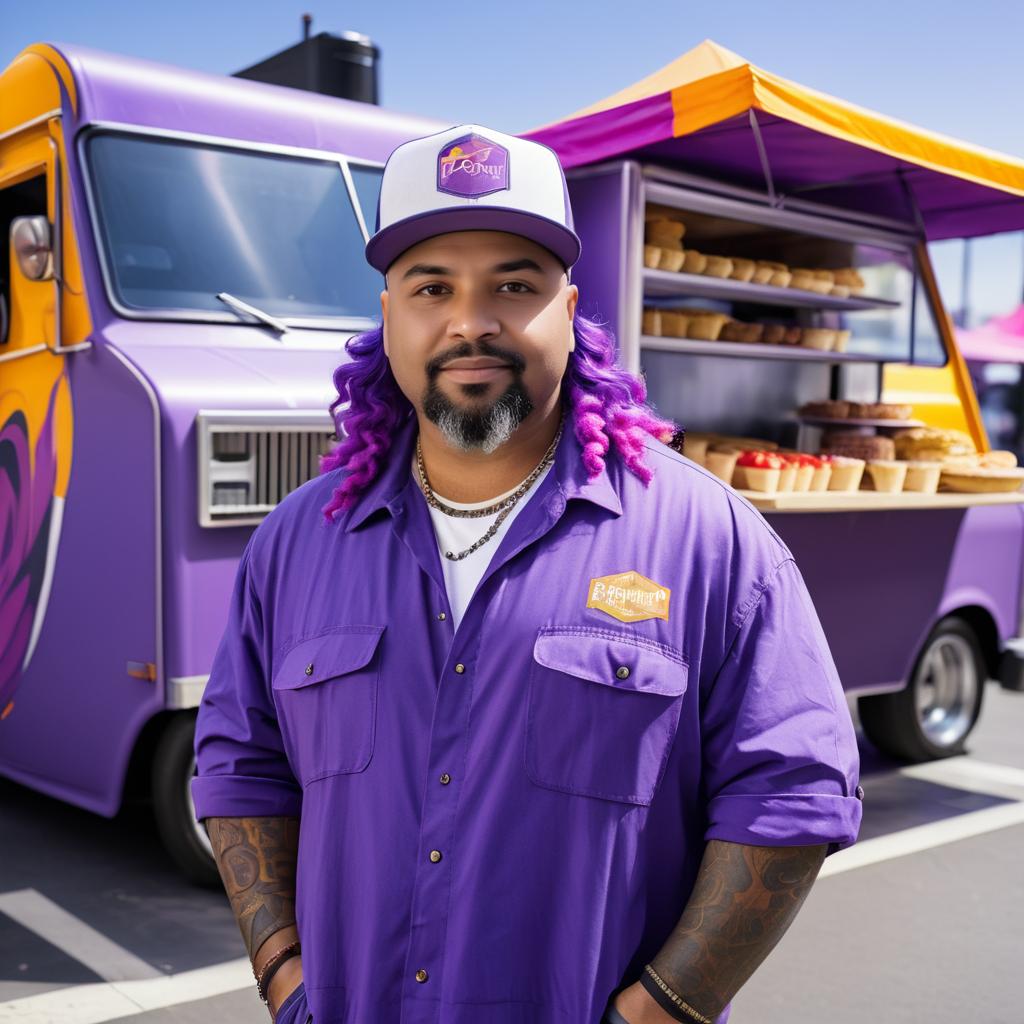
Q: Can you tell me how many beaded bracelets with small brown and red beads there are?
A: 1